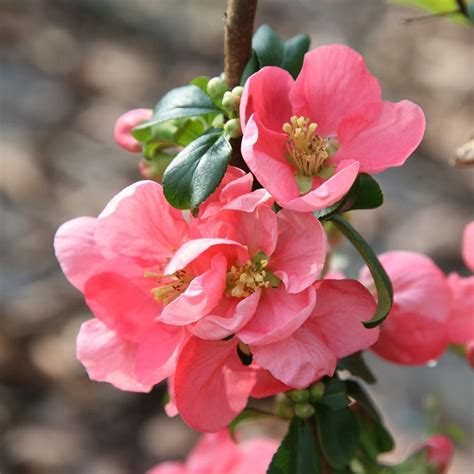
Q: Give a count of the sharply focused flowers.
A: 3